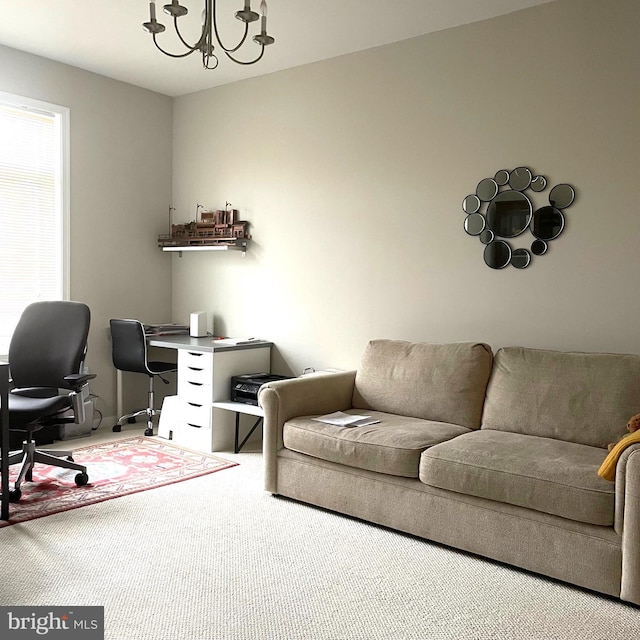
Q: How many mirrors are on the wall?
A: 13